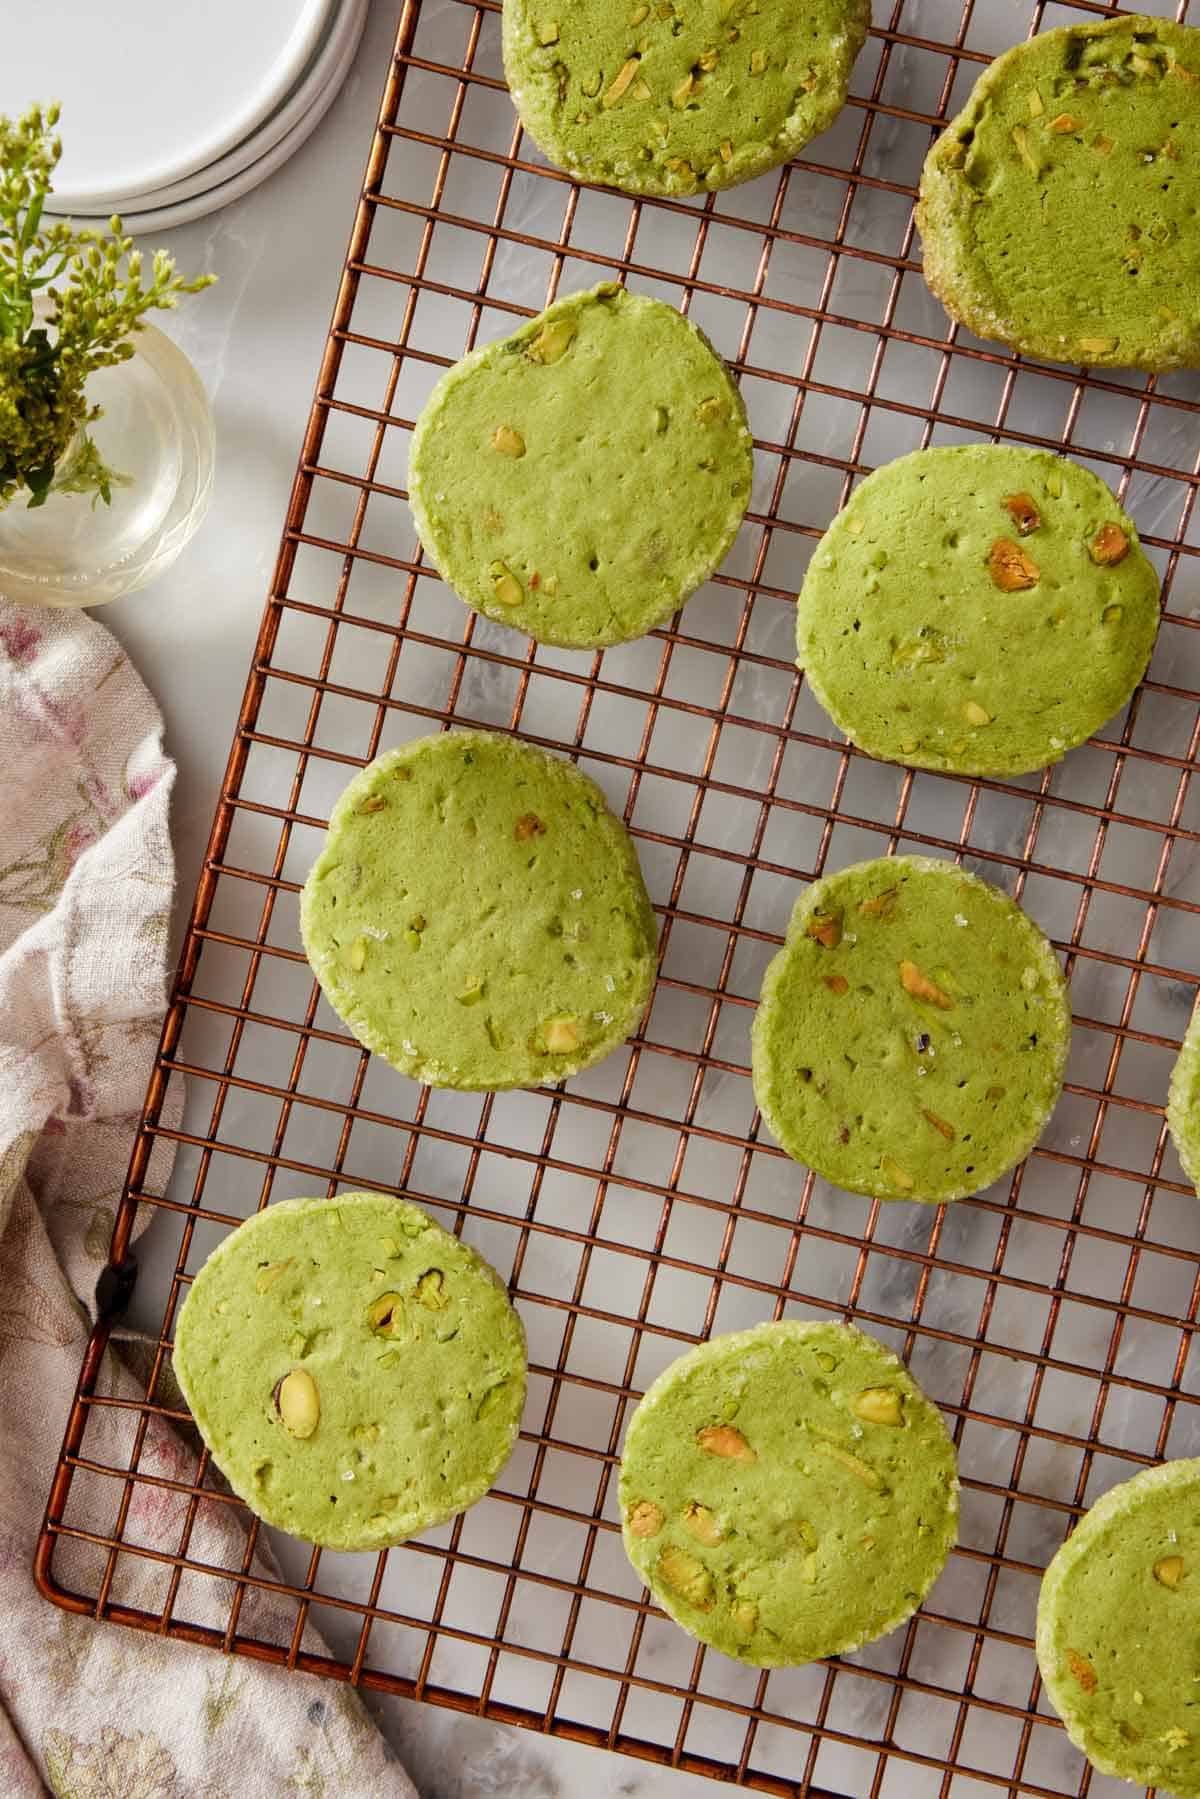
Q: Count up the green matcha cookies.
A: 10